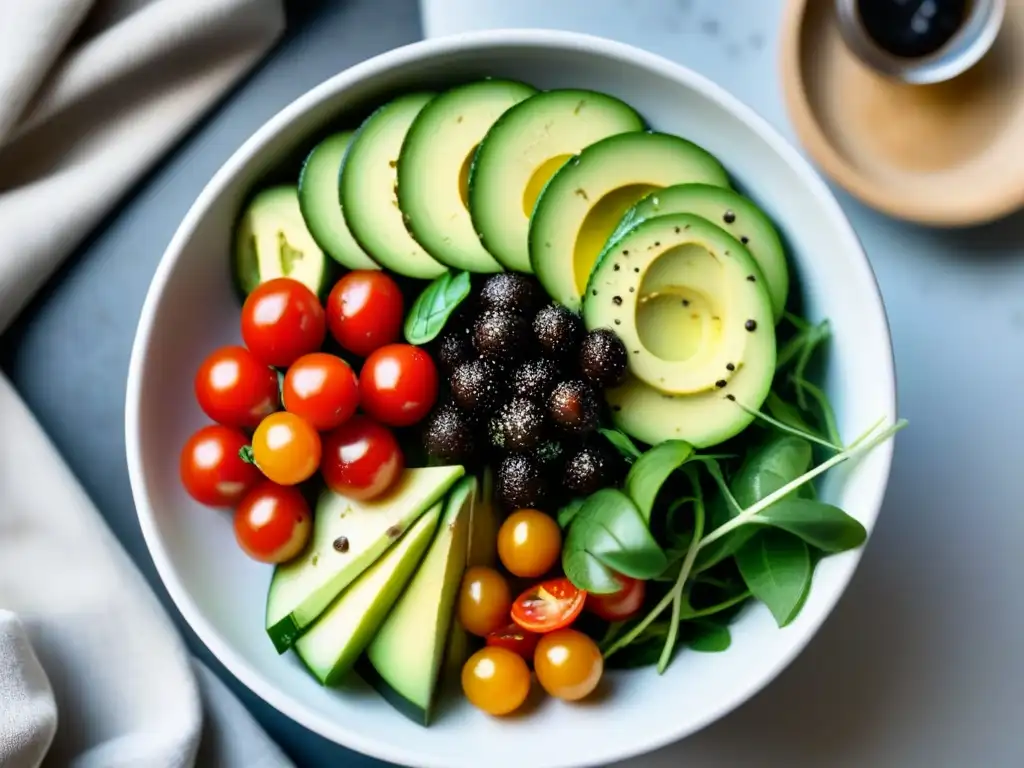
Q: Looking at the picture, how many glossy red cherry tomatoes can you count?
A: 8